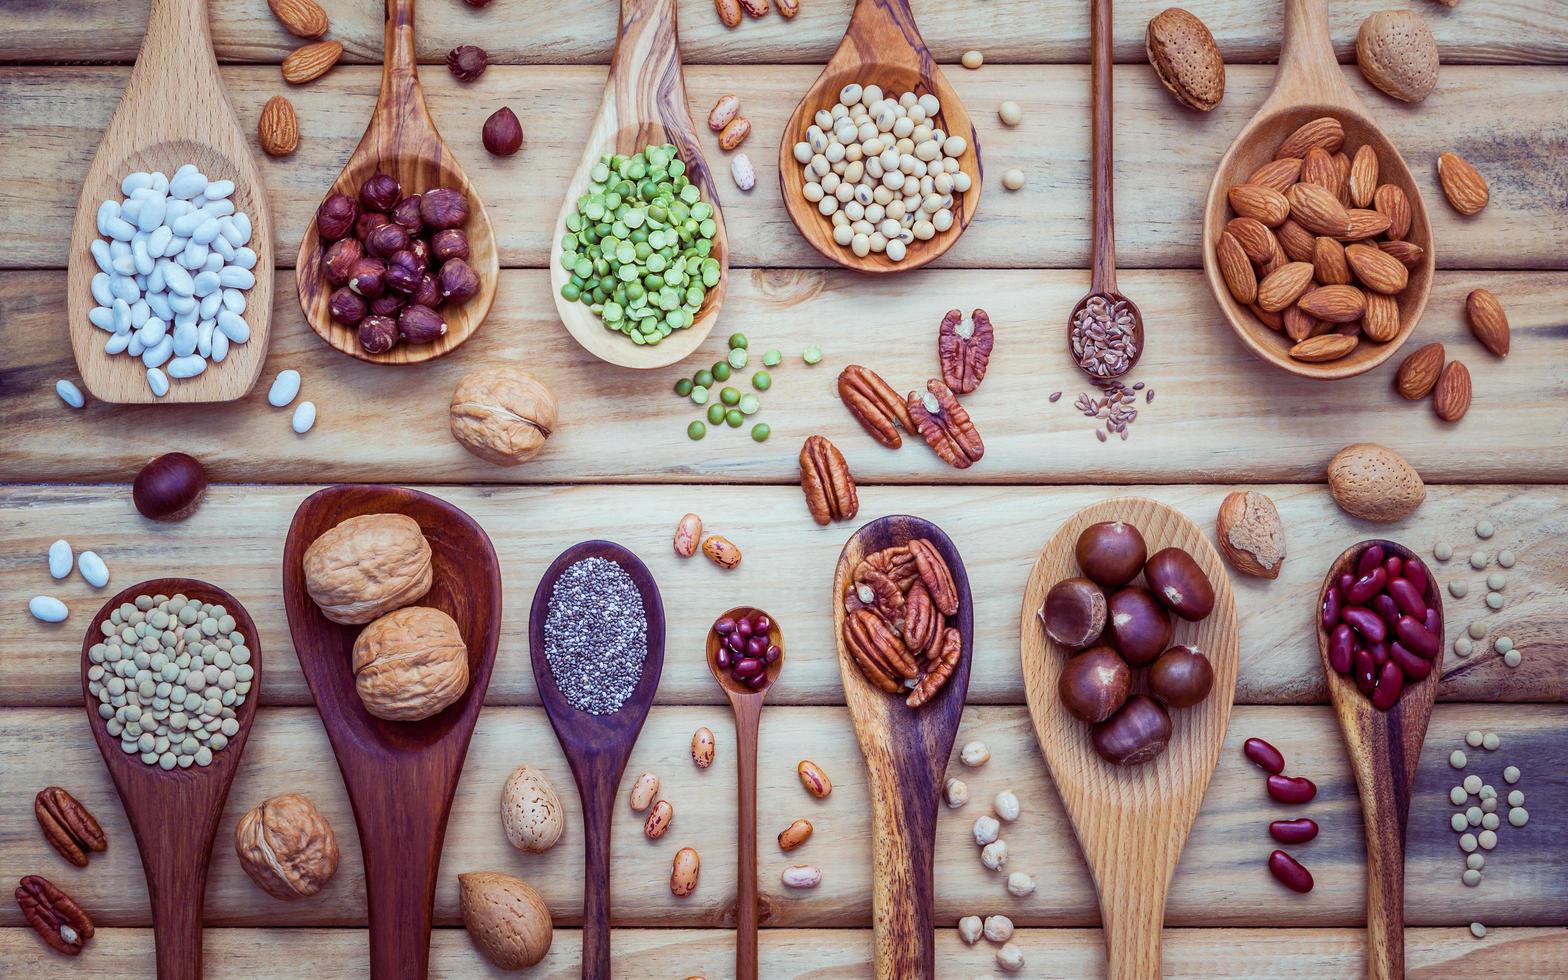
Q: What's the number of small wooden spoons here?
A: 2